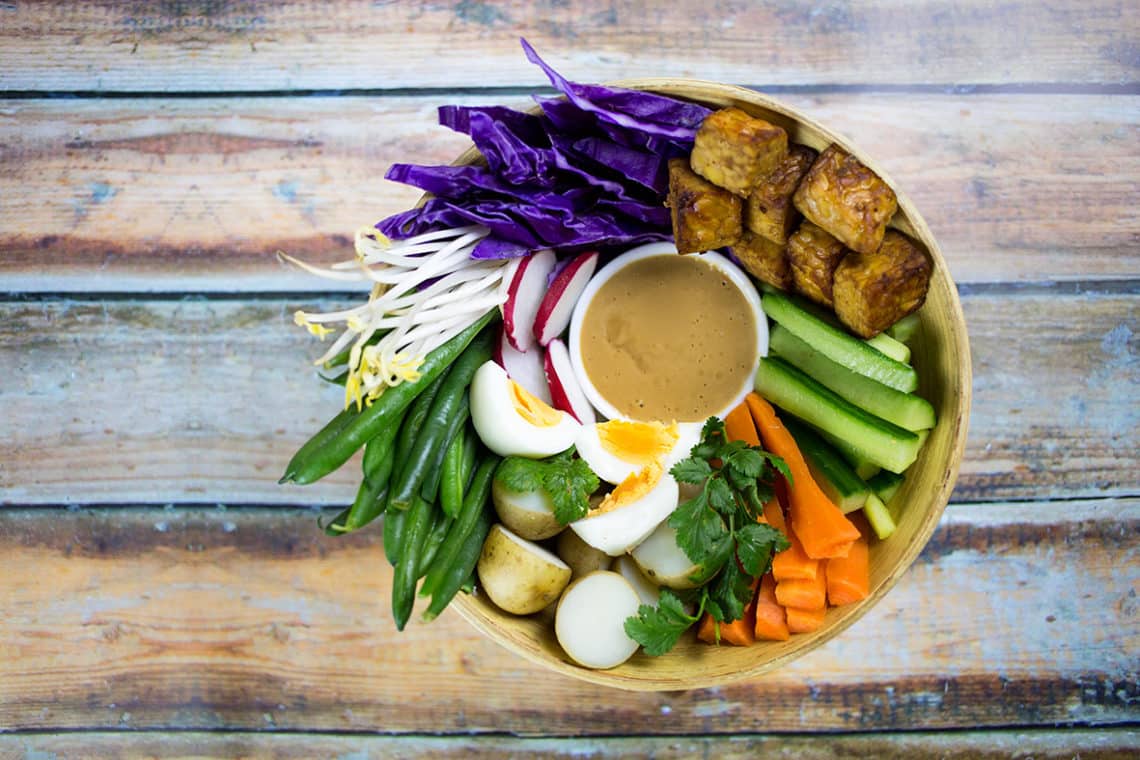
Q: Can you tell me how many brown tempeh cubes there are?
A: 7